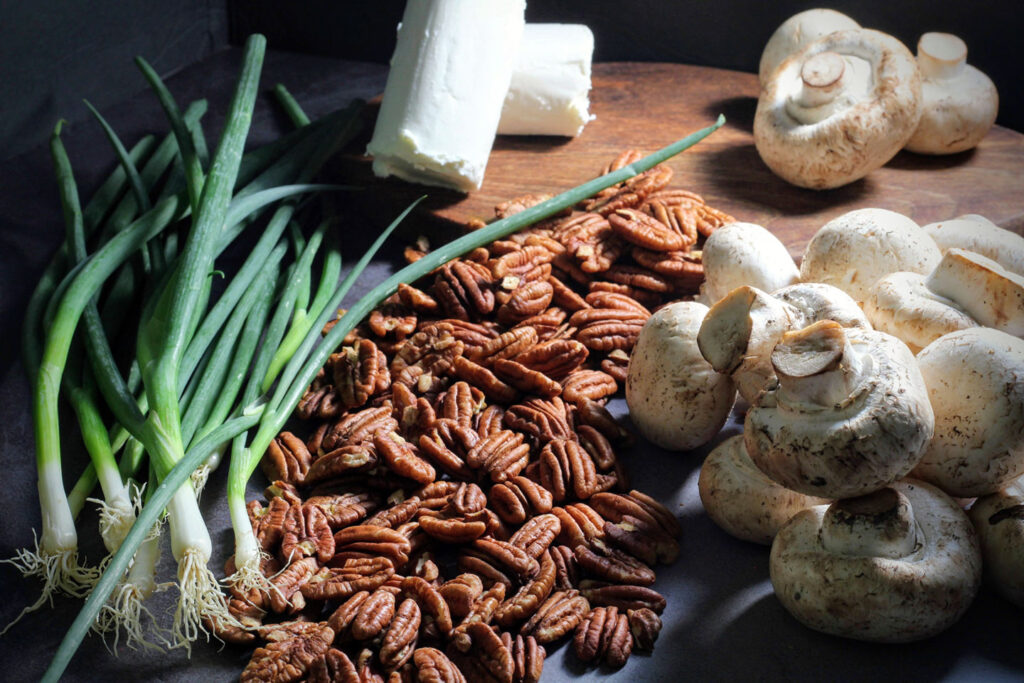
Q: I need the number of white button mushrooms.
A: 14